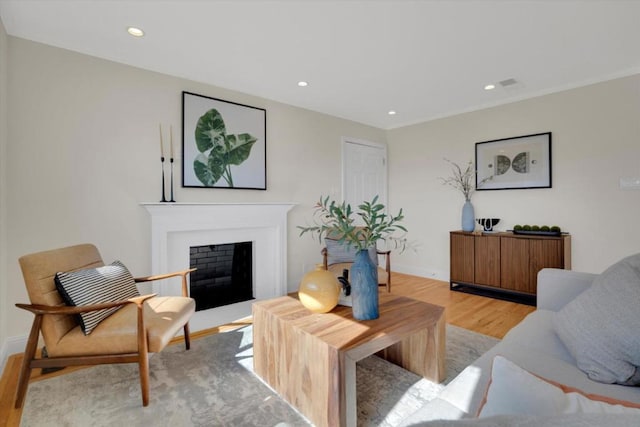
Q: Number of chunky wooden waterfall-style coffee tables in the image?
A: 1